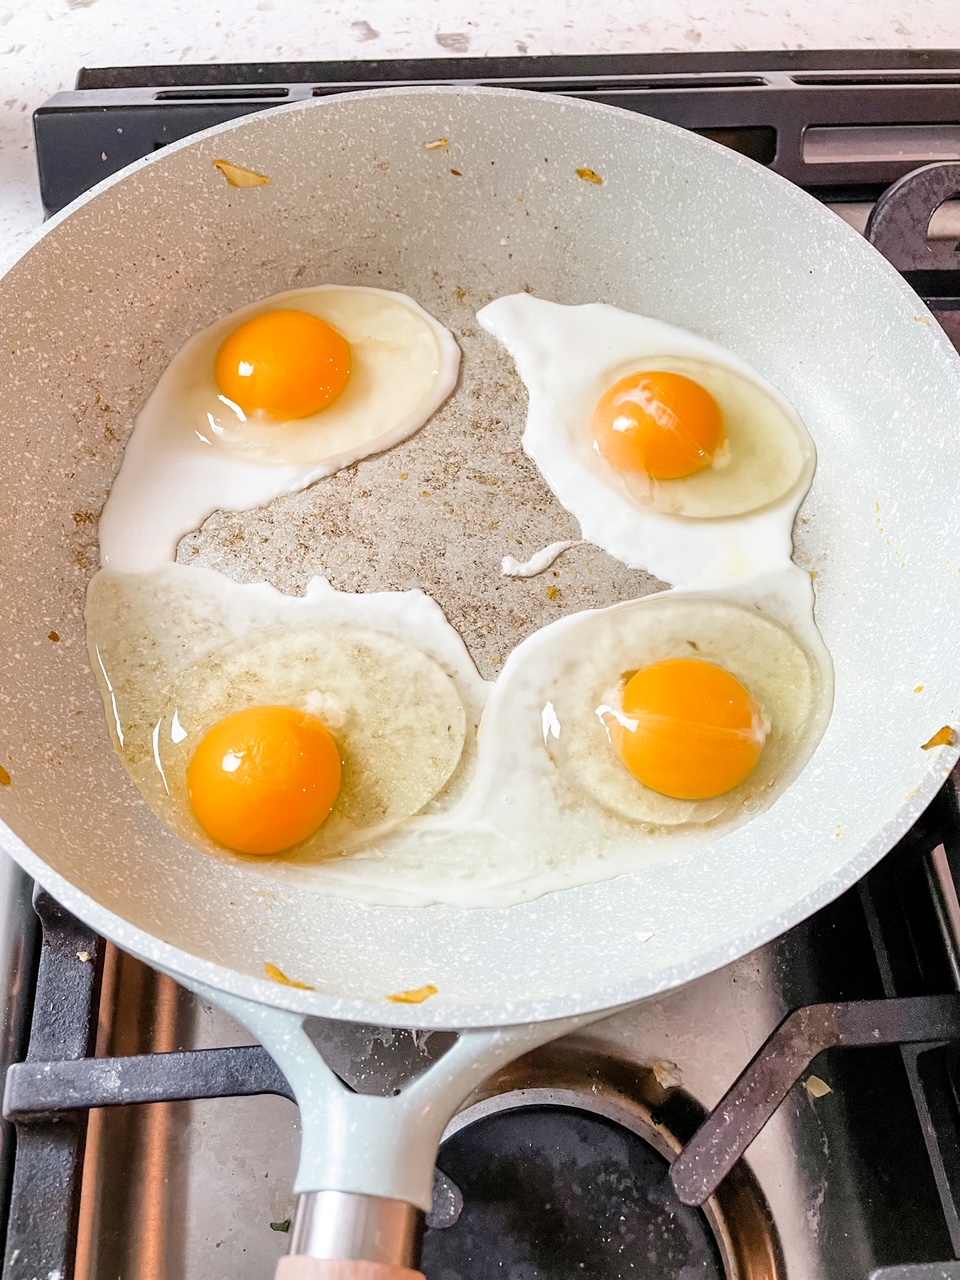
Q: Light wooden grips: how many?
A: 1